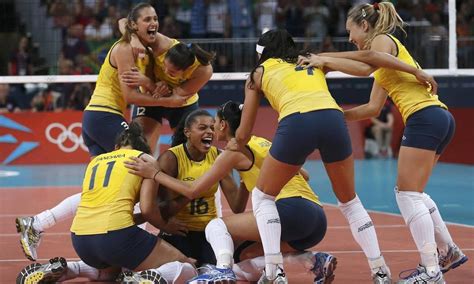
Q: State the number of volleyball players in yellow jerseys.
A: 7